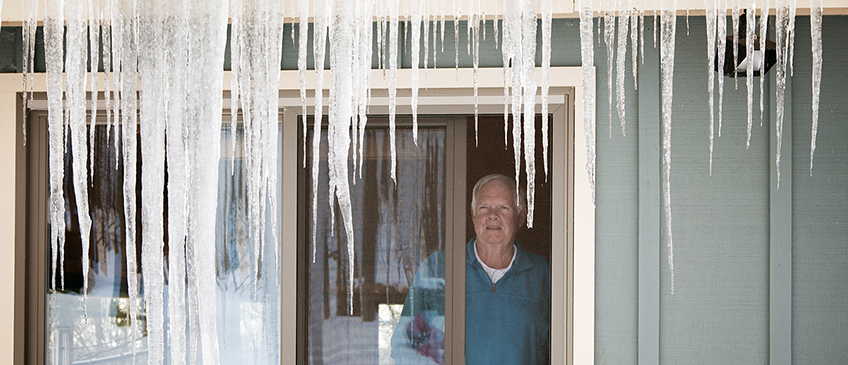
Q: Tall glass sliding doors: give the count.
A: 2